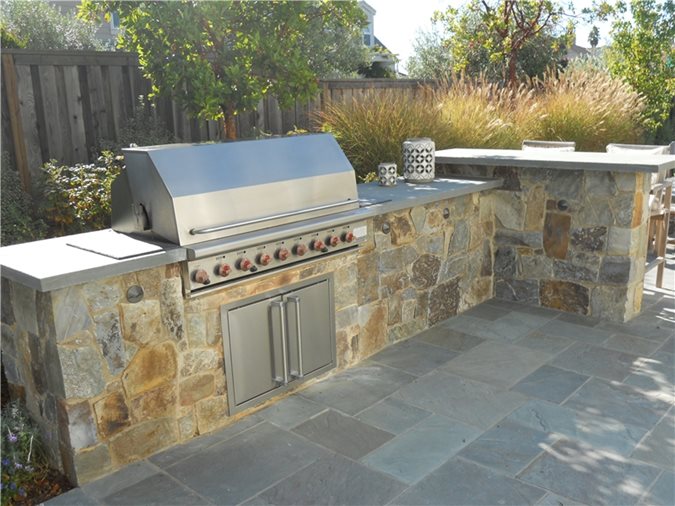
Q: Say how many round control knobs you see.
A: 9